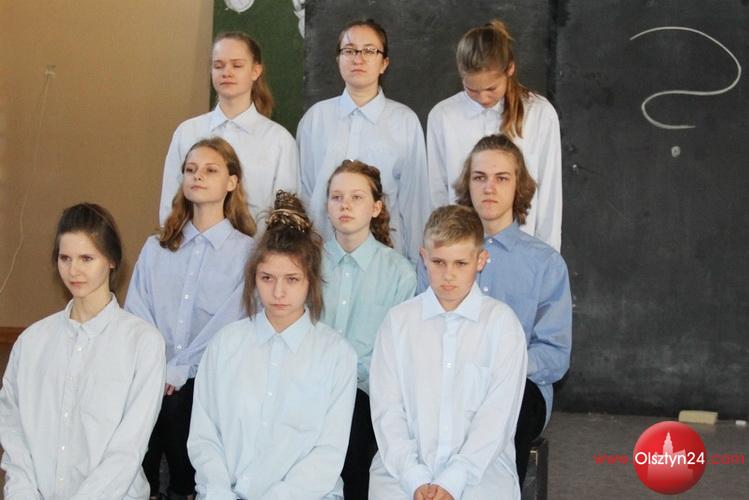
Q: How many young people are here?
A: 9